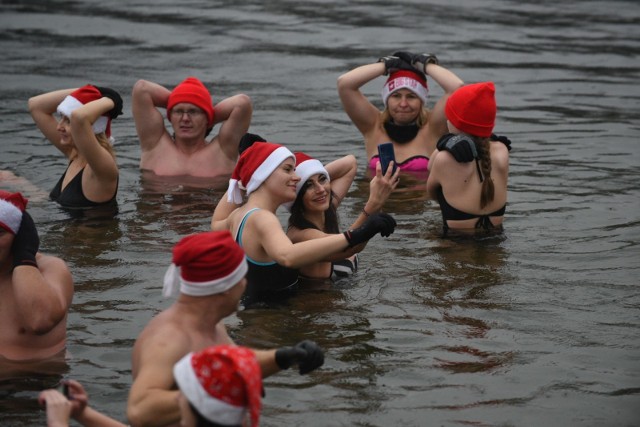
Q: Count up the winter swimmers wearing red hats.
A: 9